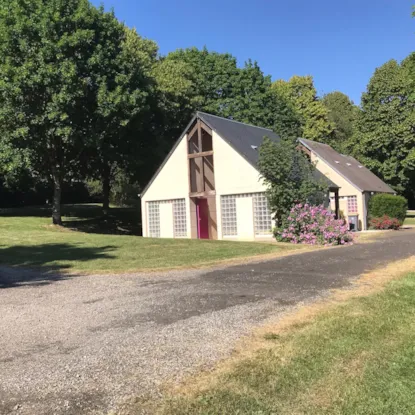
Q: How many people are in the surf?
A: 0